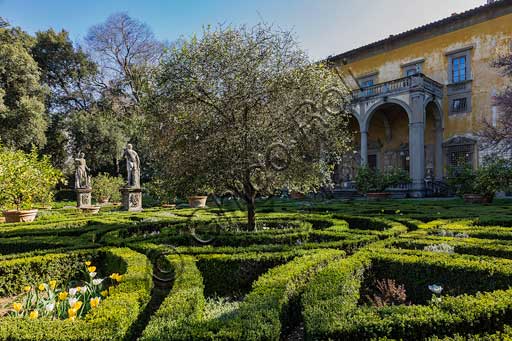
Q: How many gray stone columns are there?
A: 3